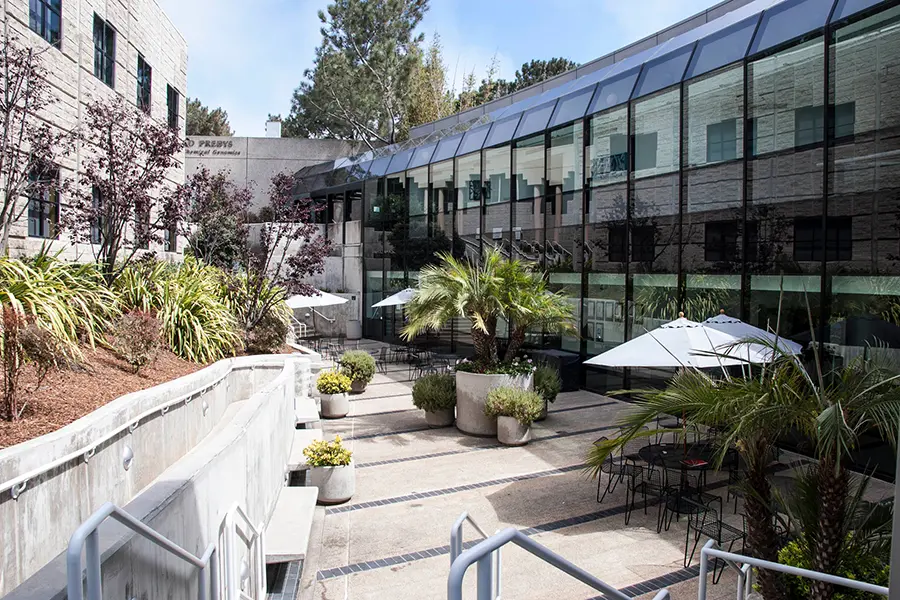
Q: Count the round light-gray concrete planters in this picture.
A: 7